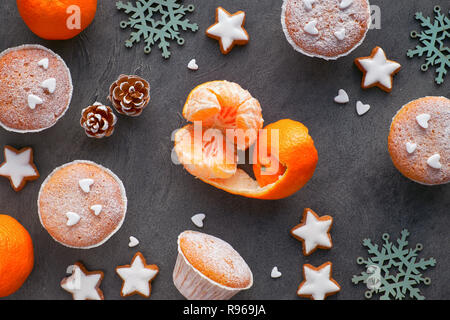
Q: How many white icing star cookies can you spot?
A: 7